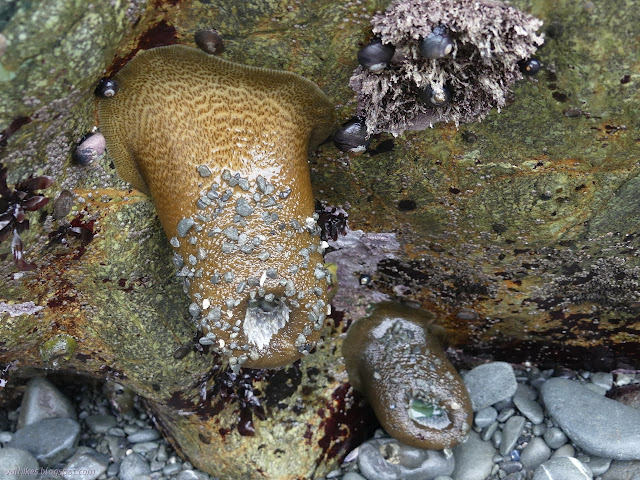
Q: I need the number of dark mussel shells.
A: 8